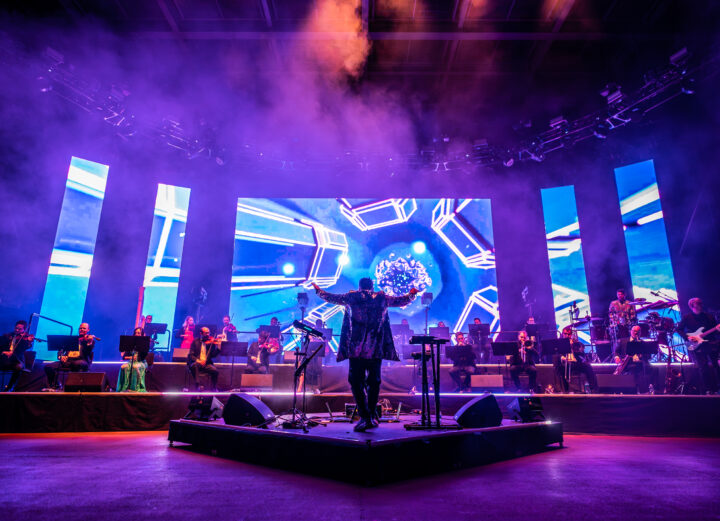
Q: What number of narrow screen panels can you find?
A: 4